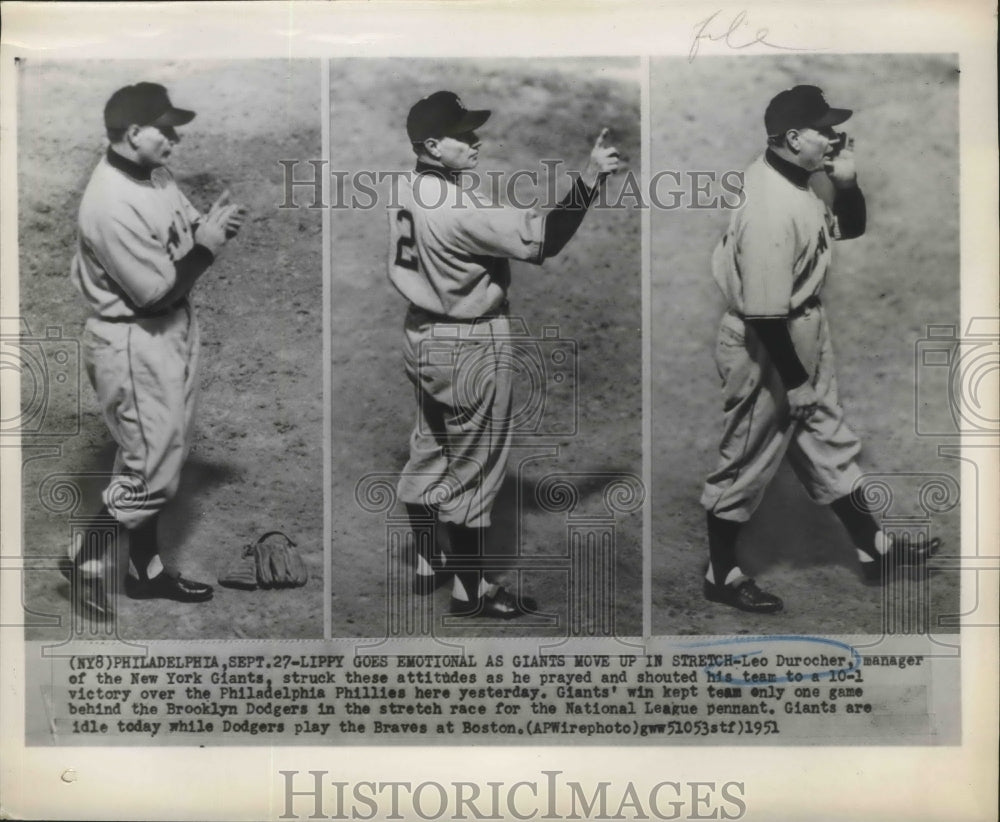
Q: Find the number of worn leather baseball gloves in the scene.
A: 1